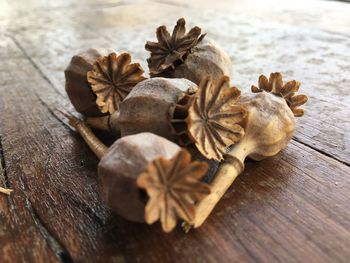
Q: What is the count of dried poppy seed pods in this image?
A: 5